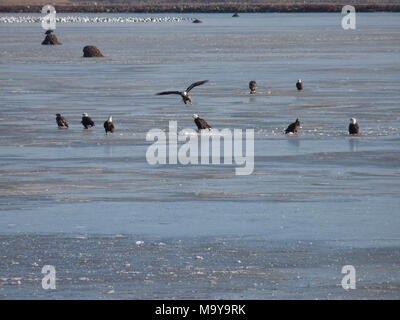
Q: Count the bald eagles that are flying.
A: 1